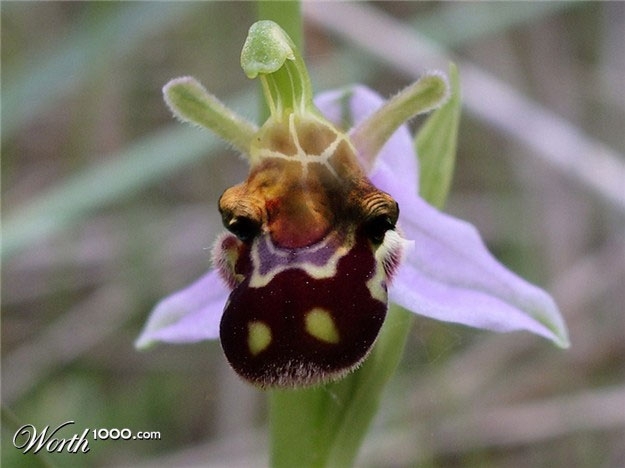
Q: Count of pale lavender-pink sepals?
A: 3